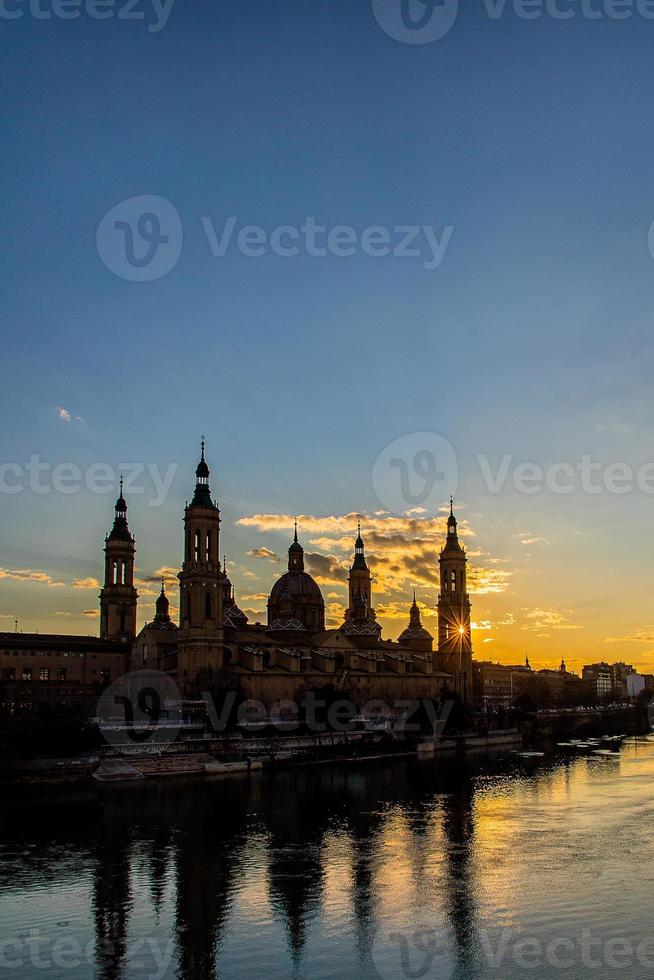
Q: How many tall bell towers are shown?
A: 4